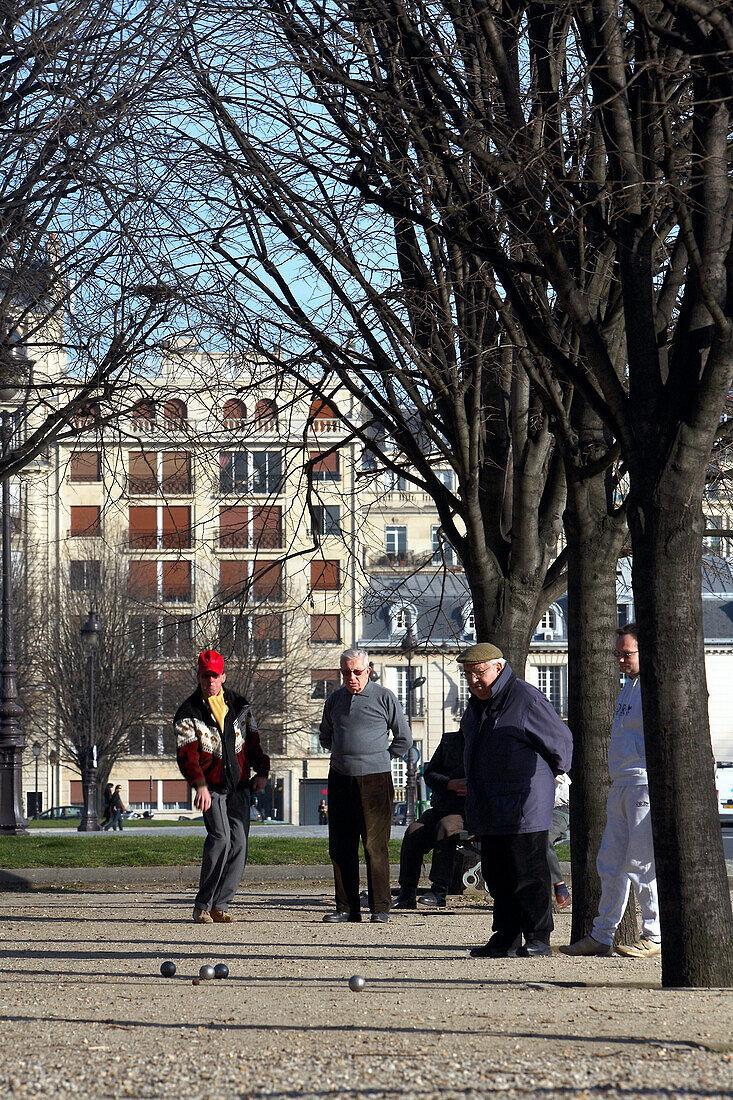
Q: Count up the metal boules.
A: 4